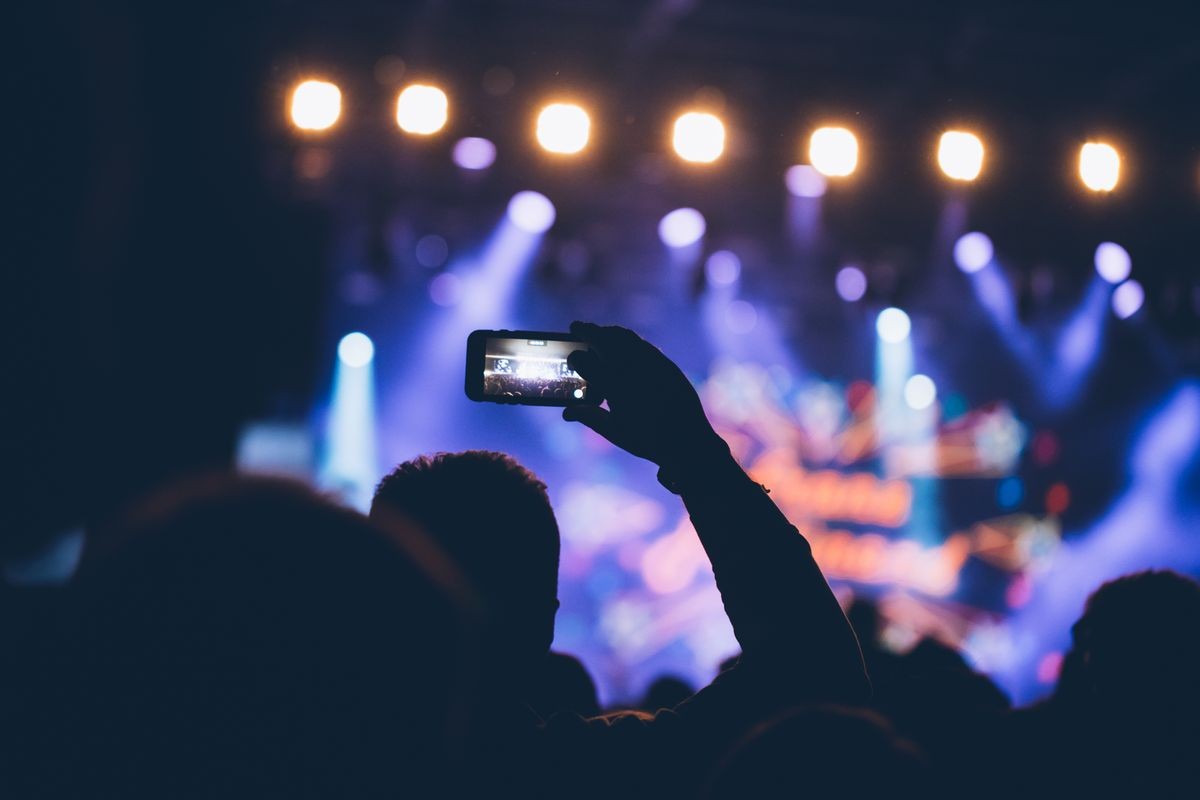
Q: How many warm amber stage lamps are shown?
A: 7